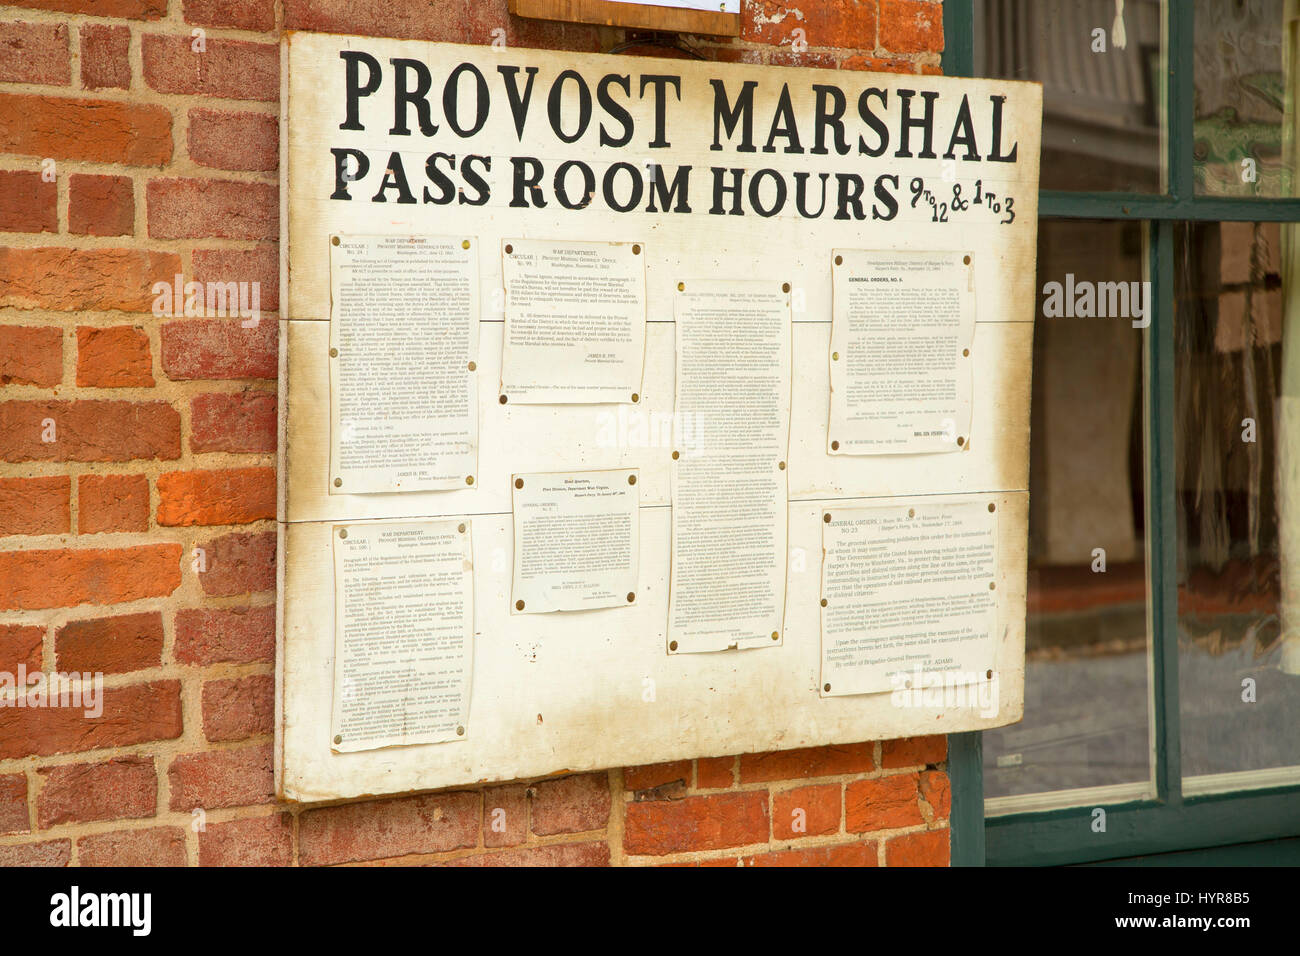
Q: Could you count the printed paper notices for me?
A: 7